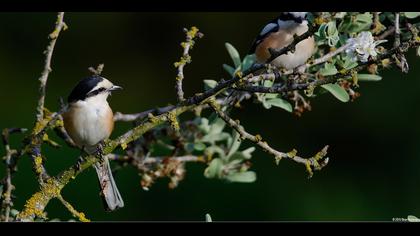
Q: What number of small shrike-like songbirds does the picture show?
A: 2